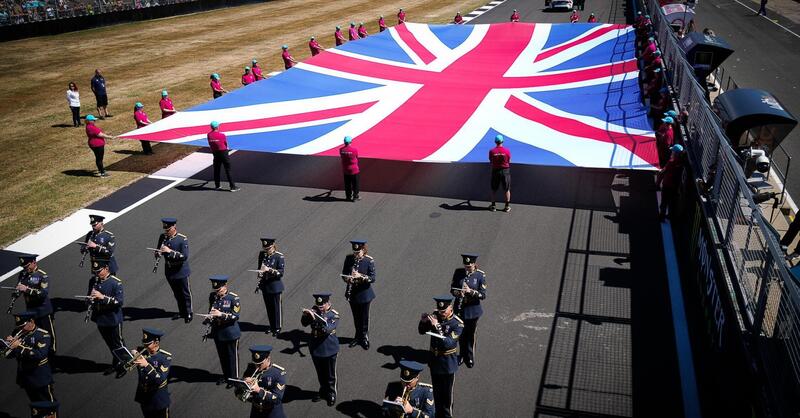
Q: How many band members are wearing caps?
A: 15